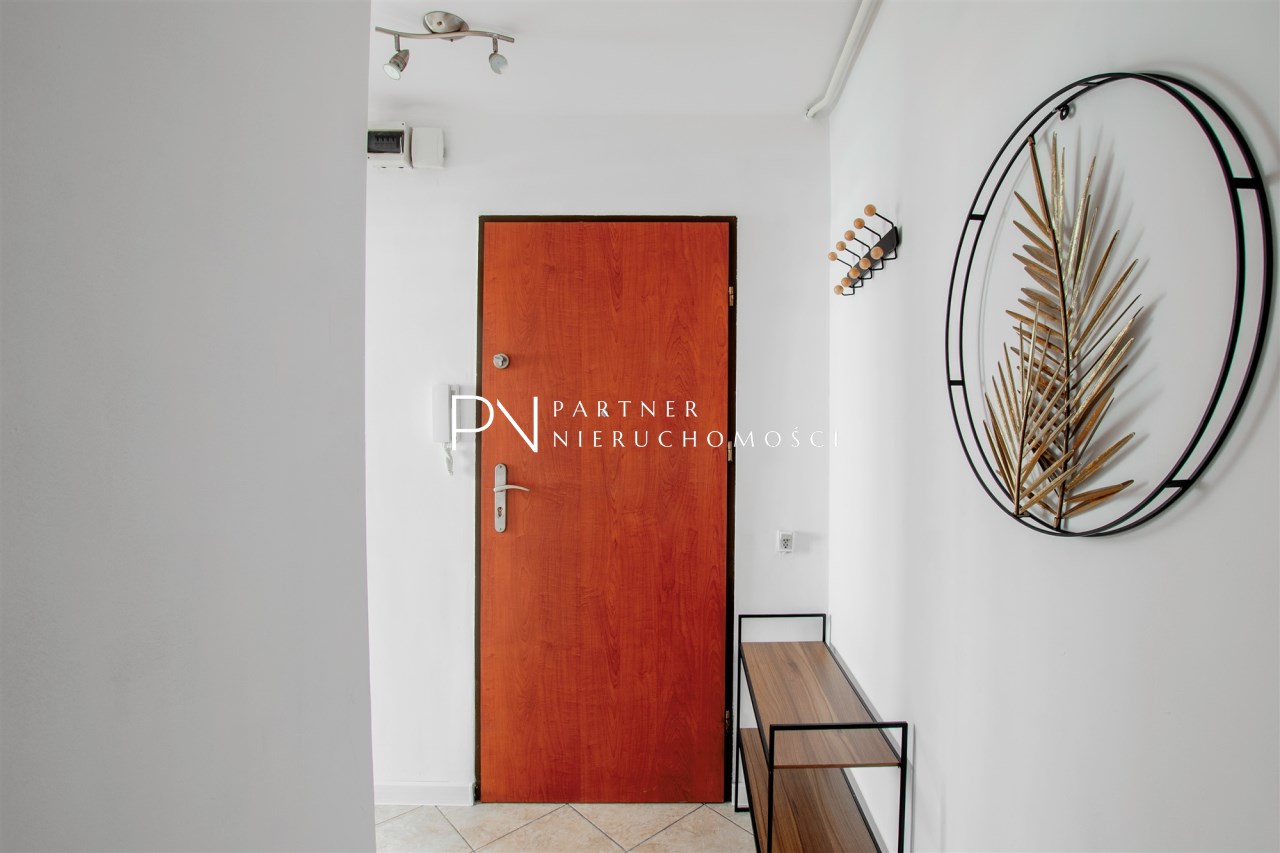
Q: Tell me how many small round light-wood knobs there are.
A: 10